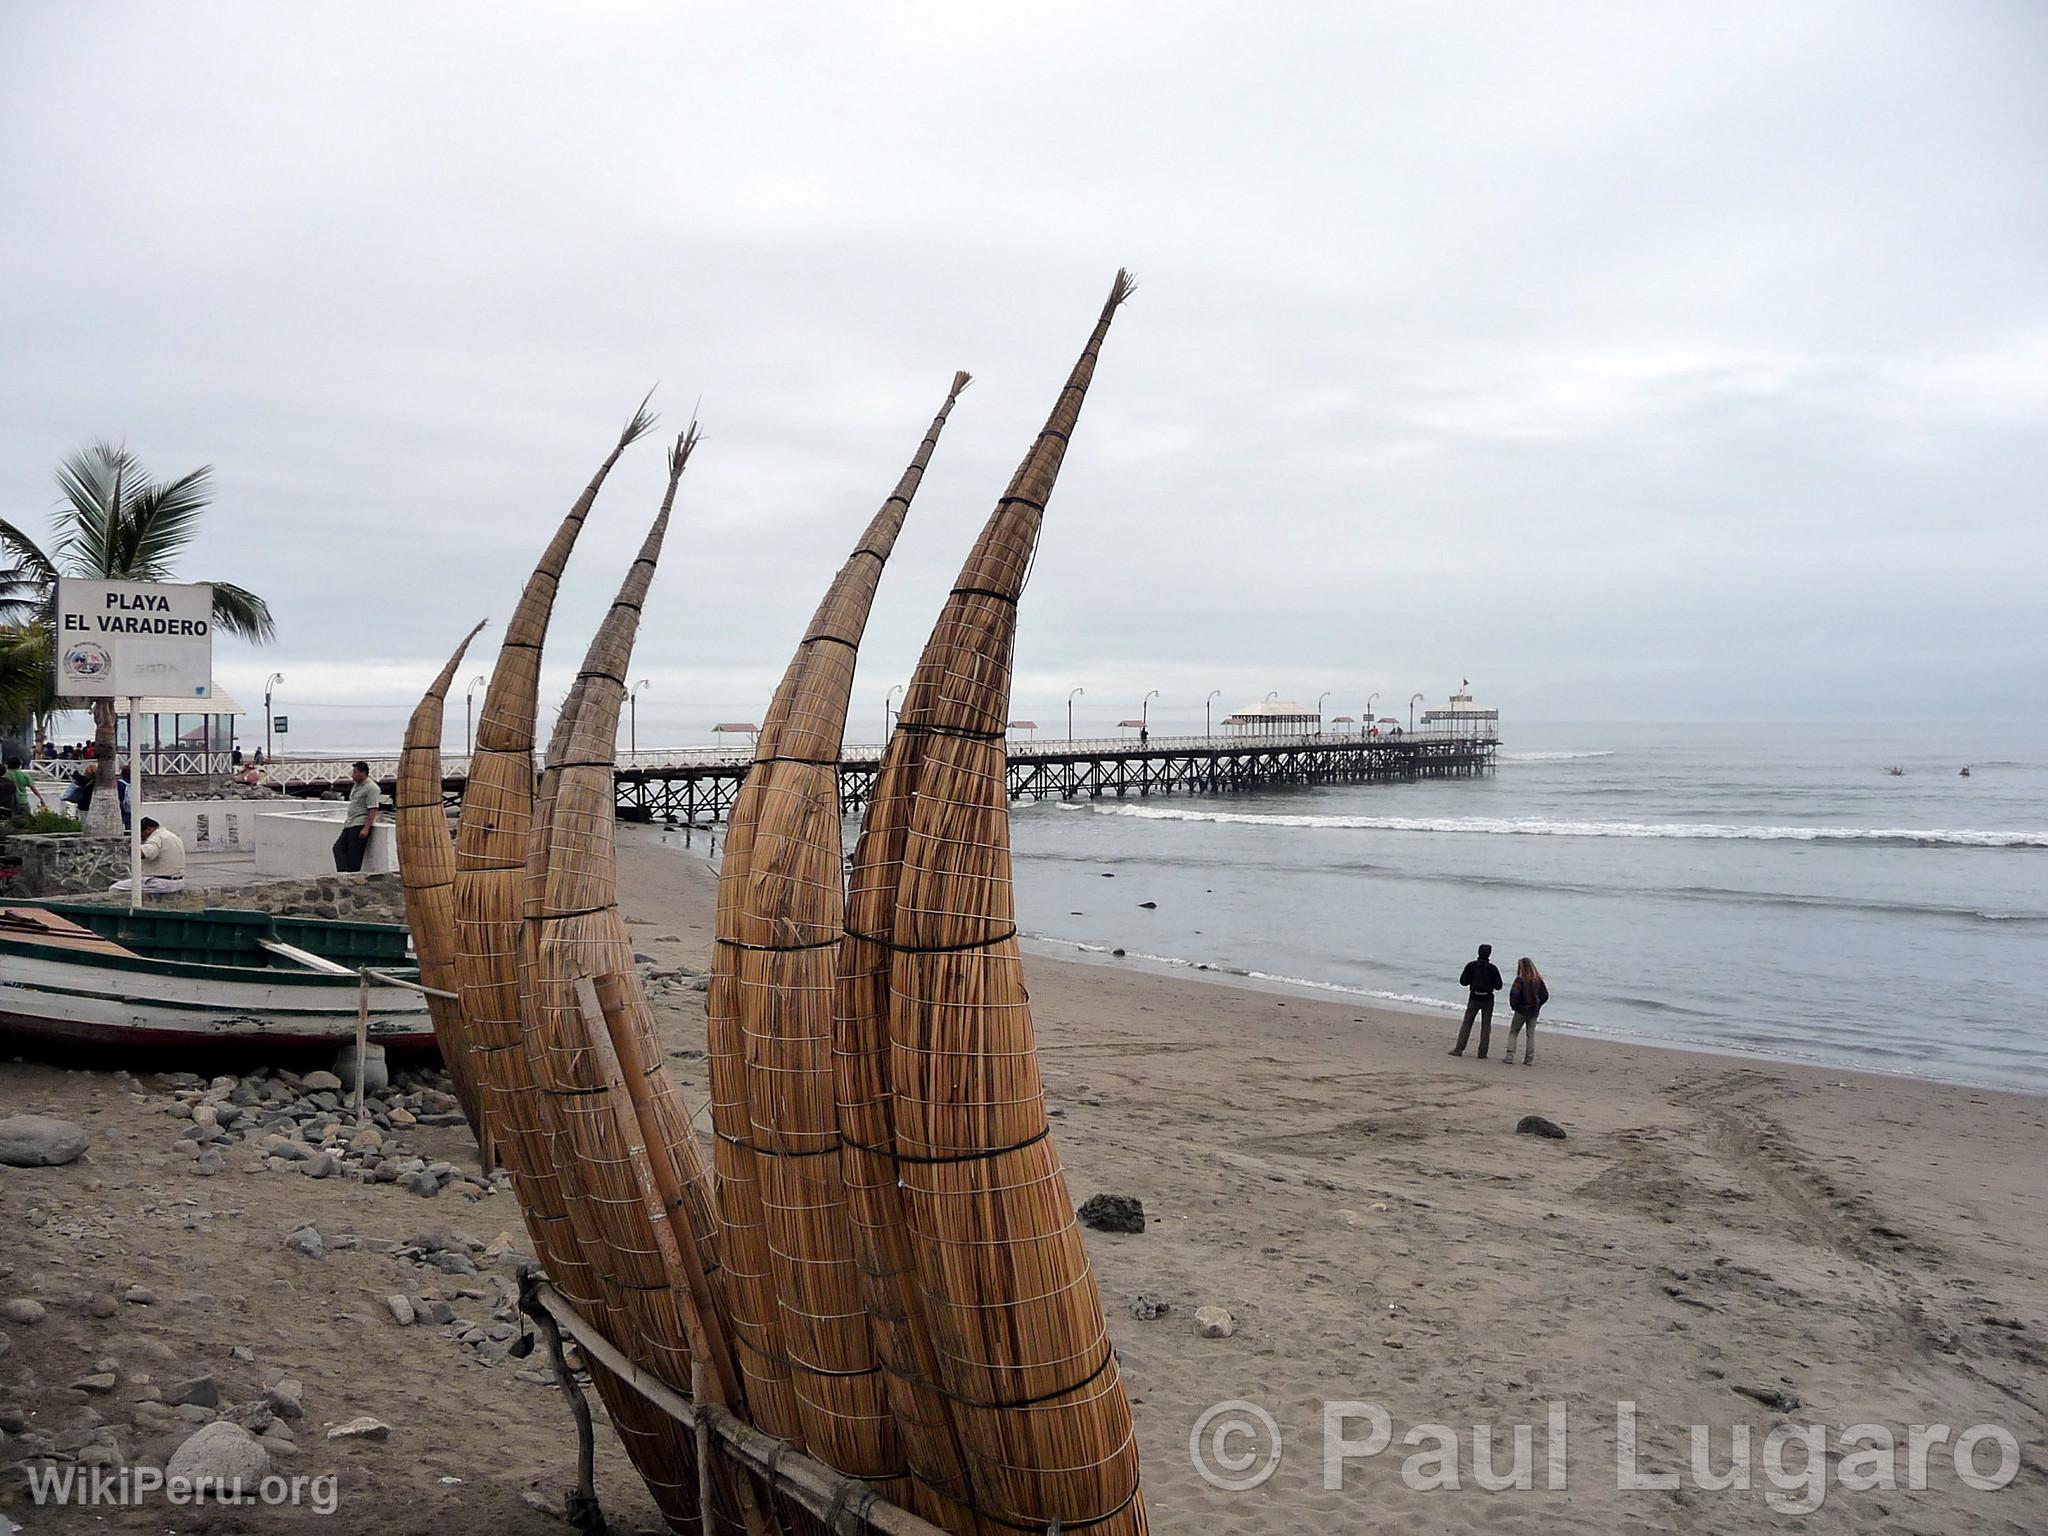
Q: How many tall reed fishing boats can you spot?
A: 5